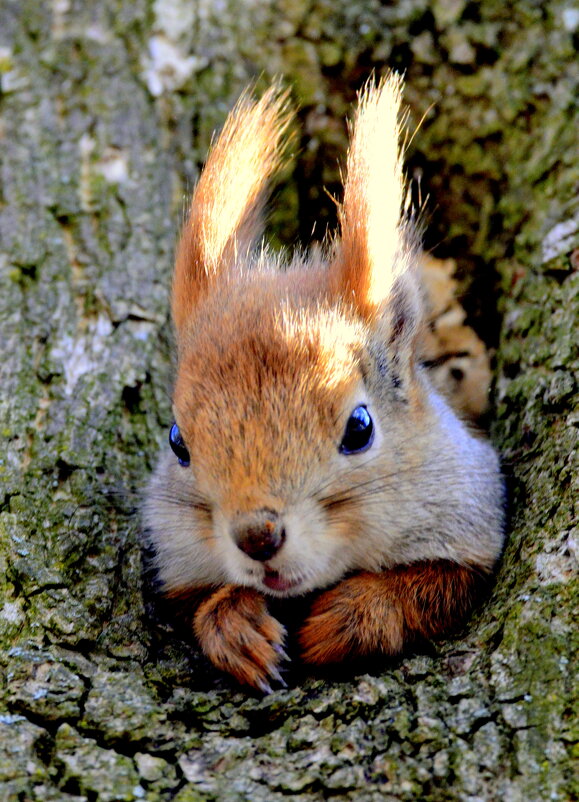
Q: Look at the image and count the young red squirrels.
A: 1